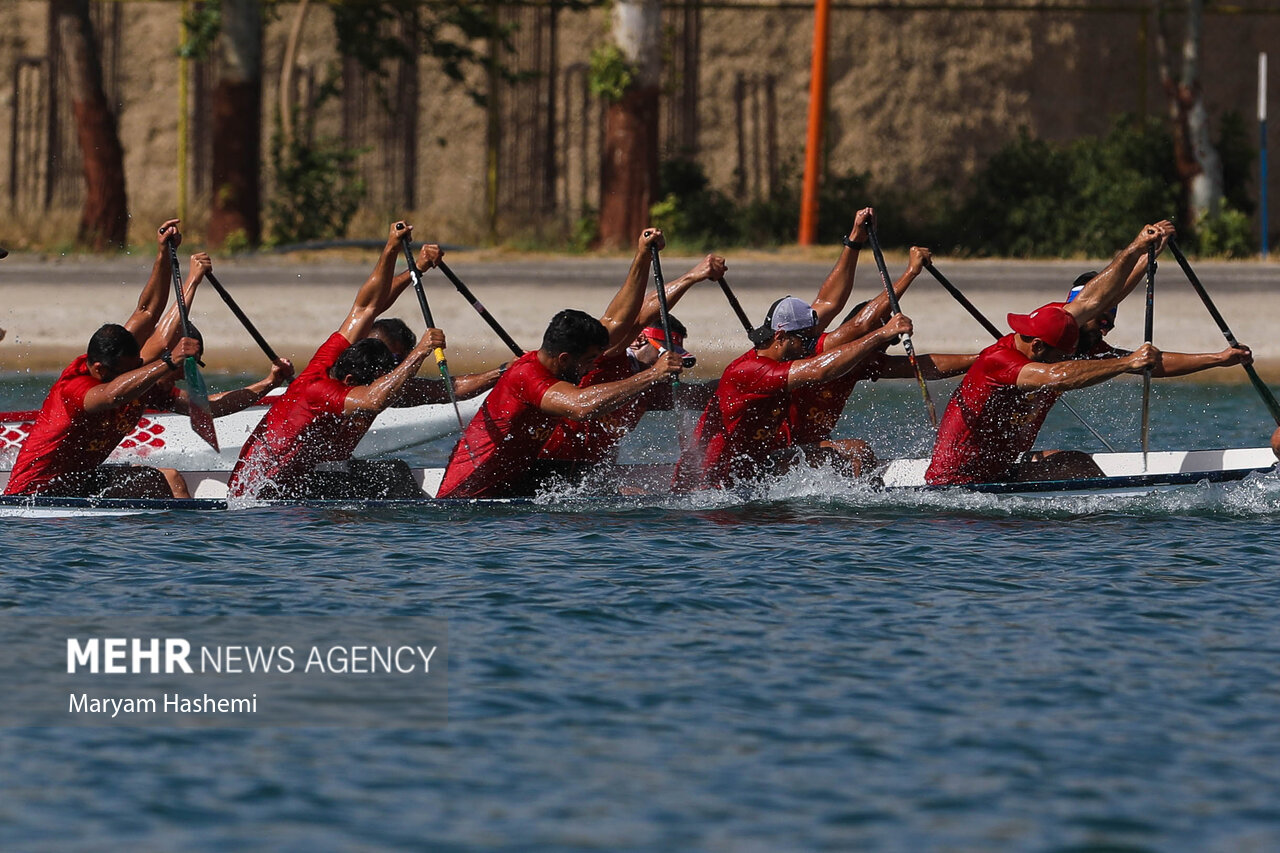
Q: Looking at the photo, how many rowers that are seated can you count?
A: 10